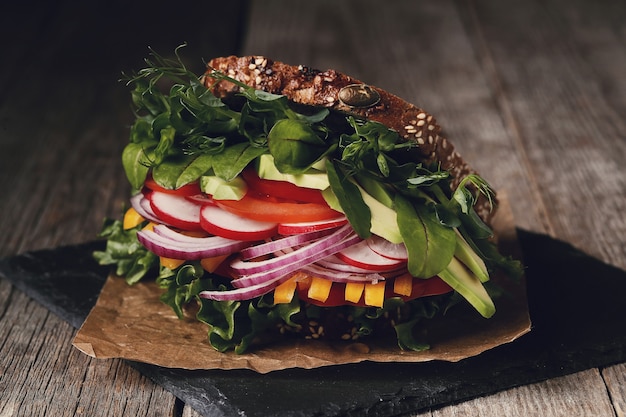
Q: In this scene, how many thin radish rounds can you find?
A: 5